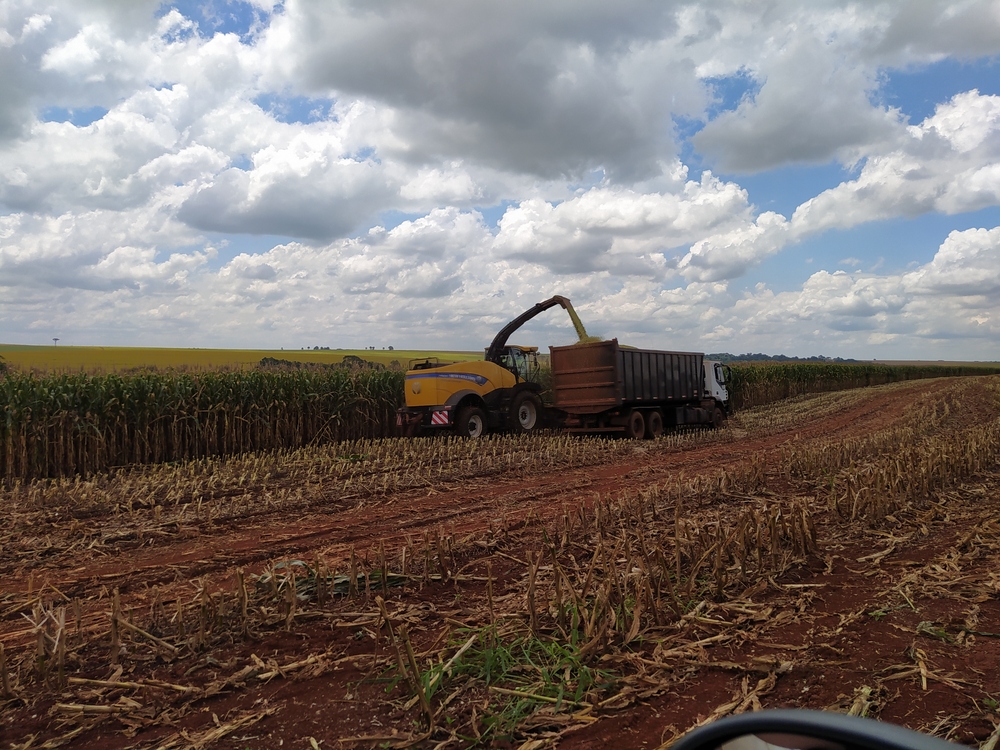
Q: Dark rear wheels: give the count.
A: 2